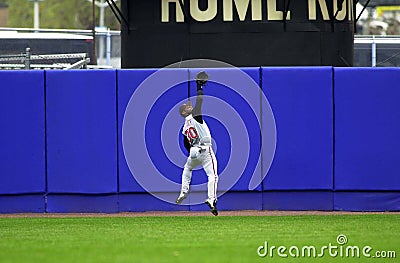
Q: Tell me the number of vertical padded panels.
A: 6